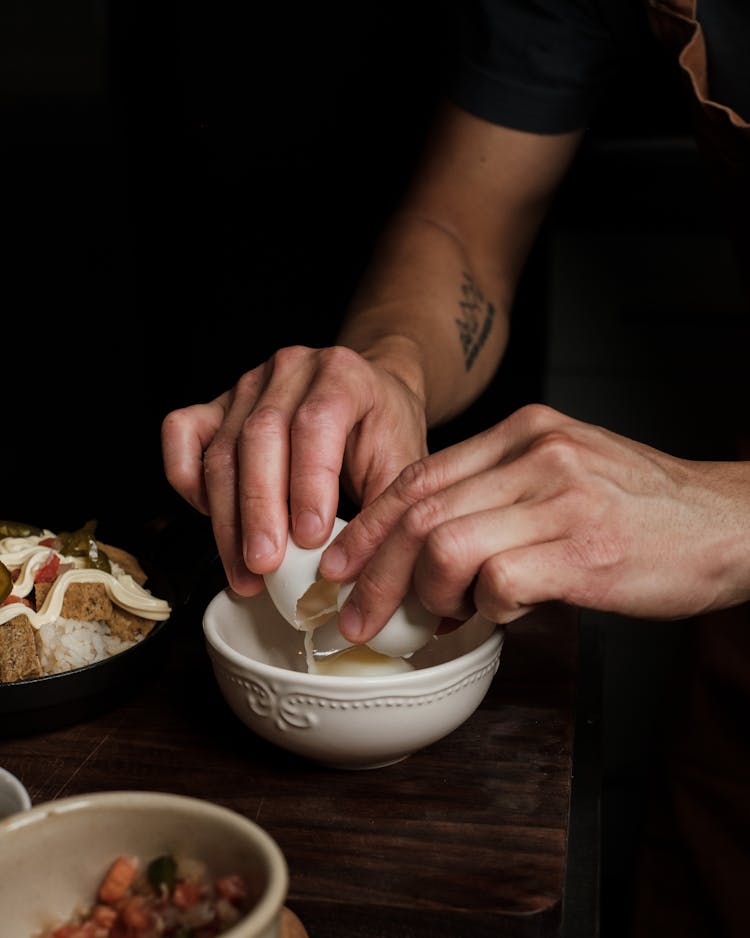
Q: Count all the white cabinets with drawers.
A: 0